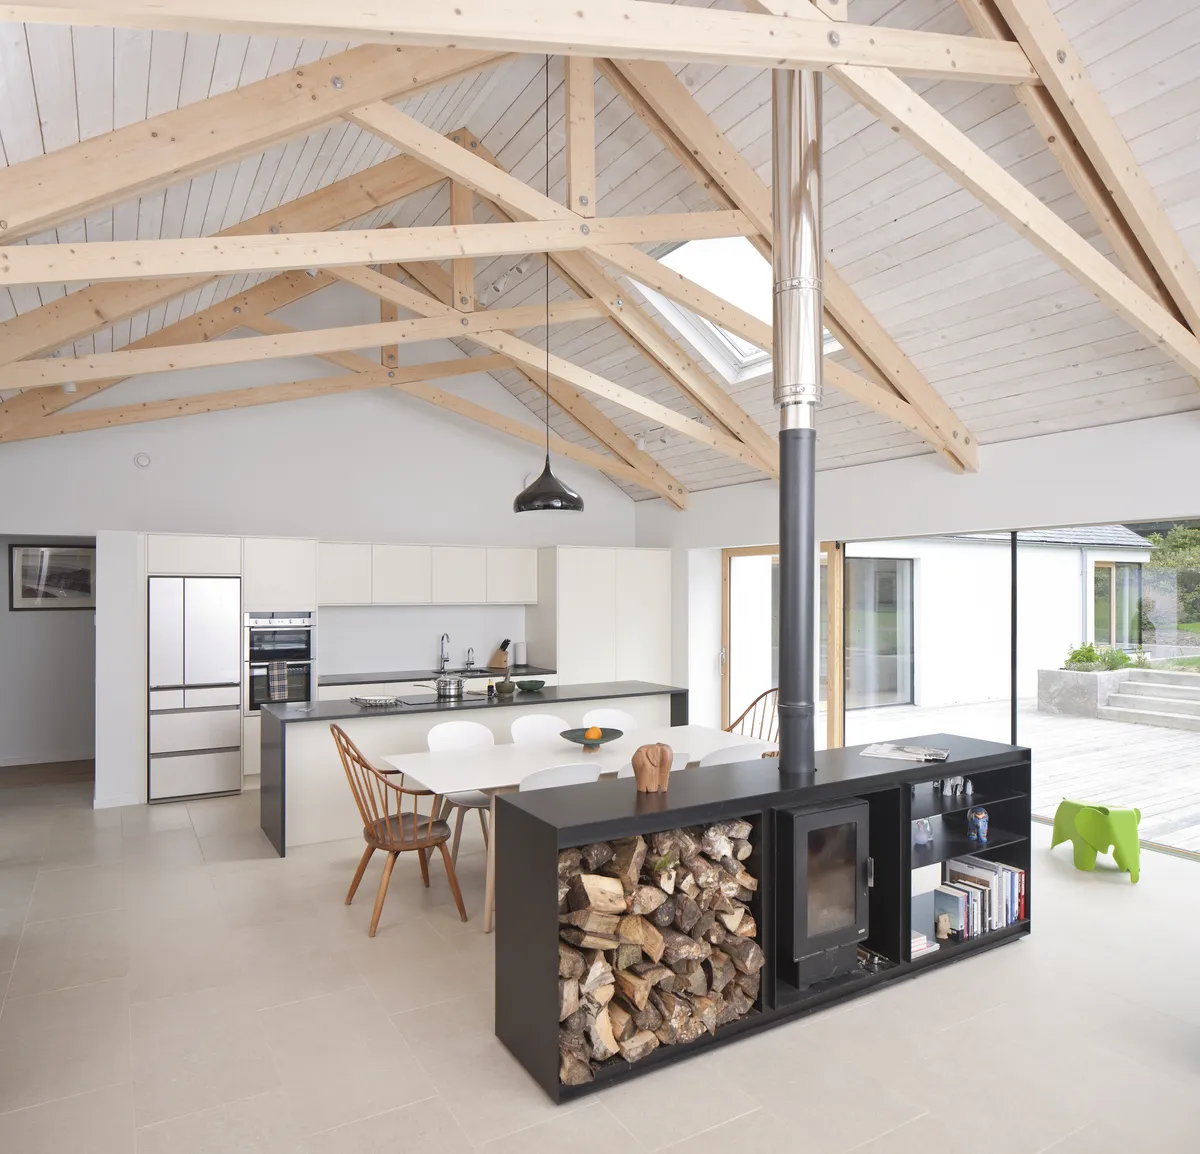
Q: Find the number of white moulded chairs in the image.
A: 6